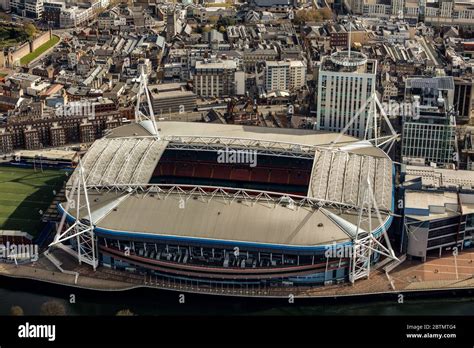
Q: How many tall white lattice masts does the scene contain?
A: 4